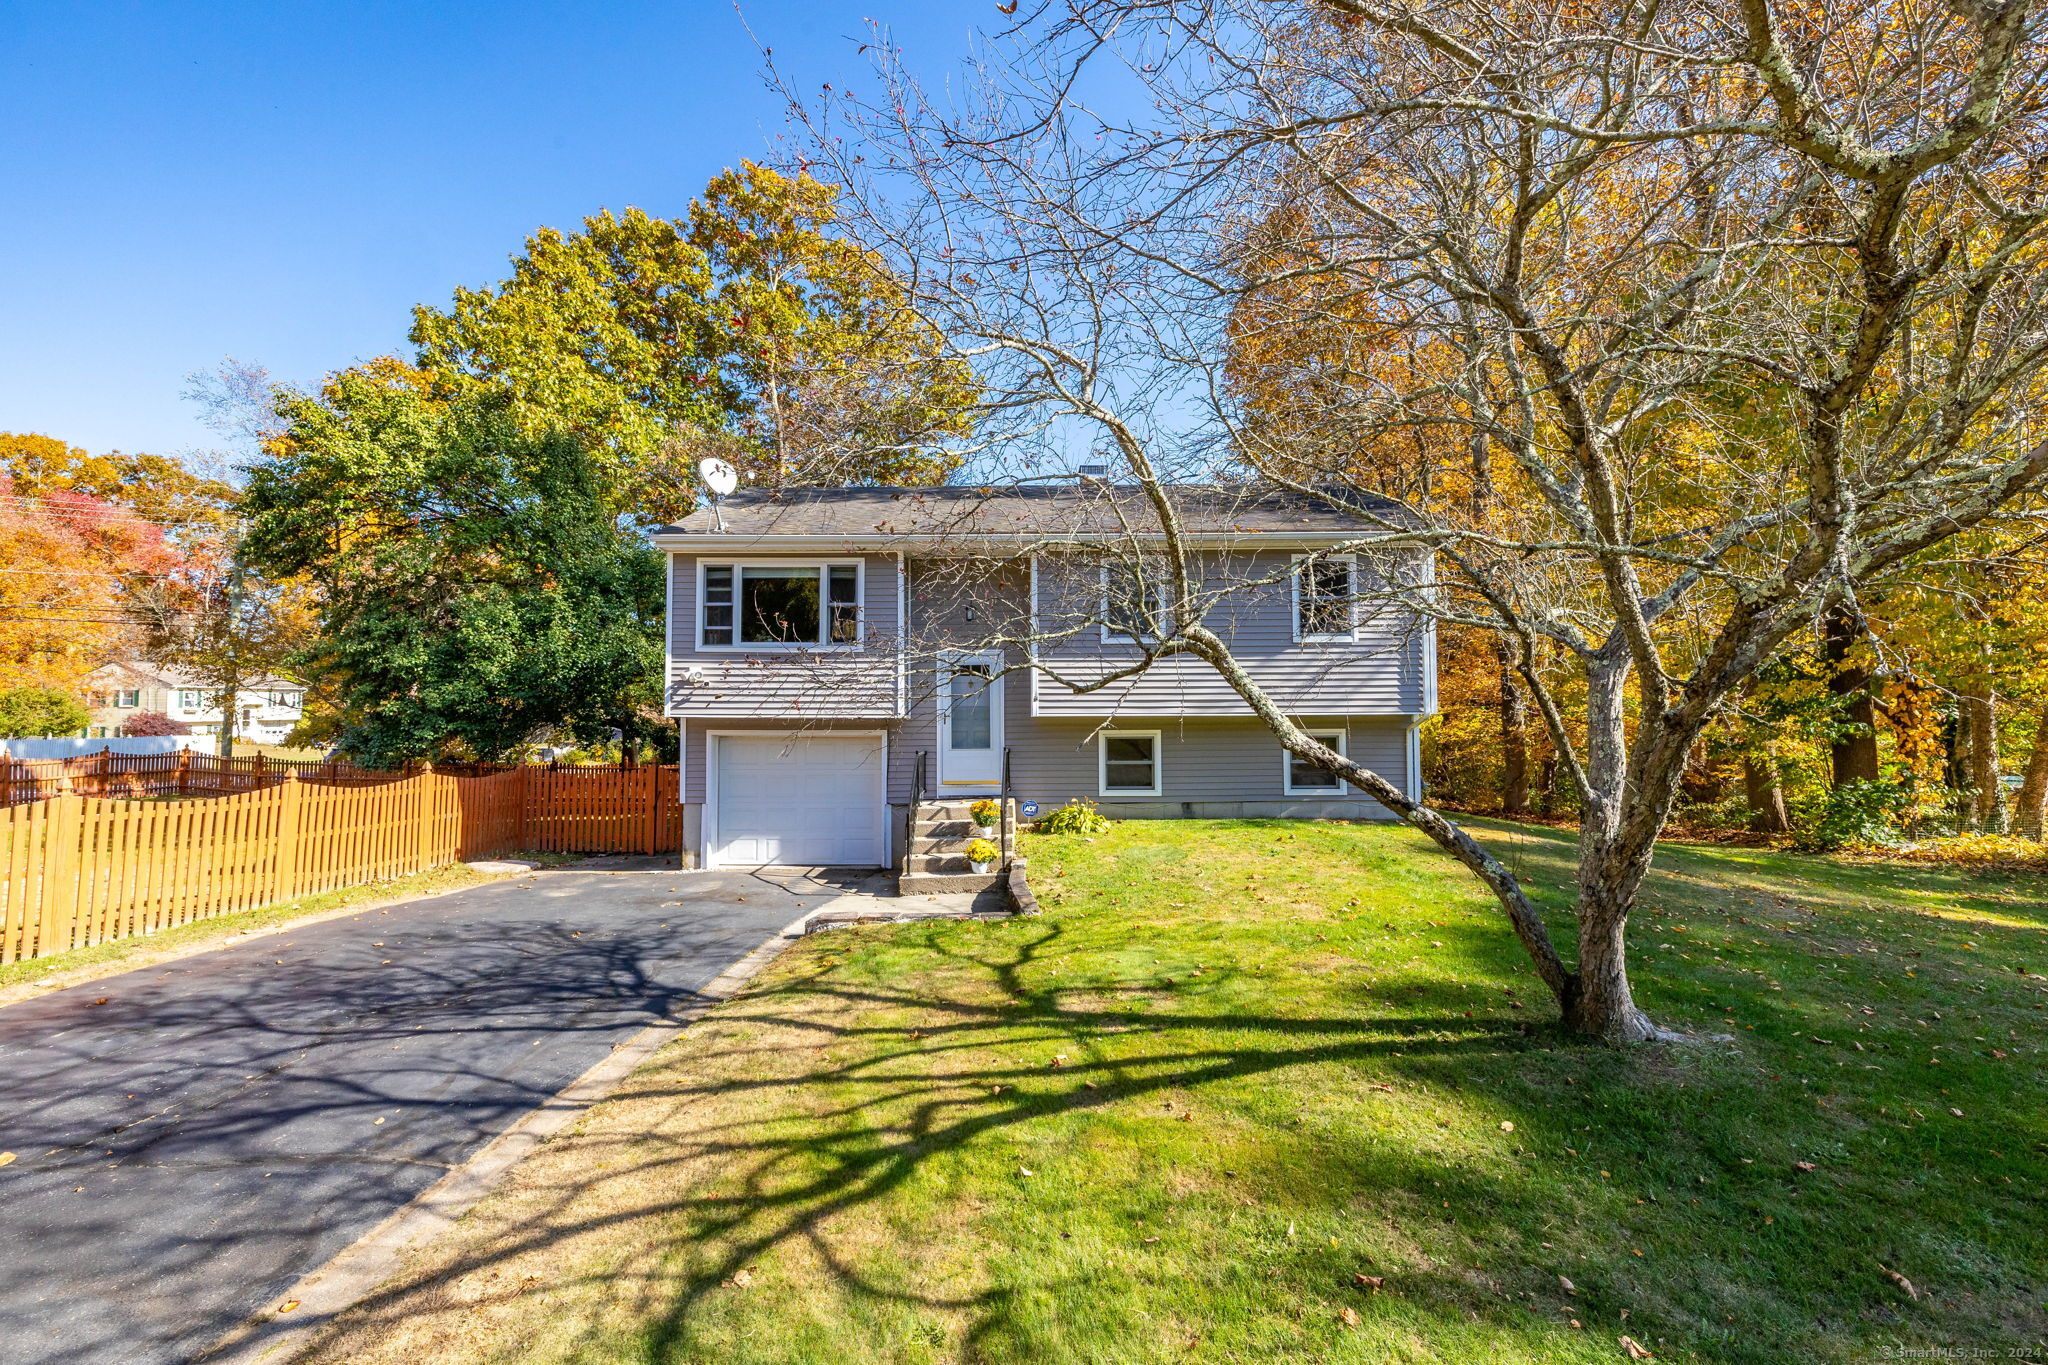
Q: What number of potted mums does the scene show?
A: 2